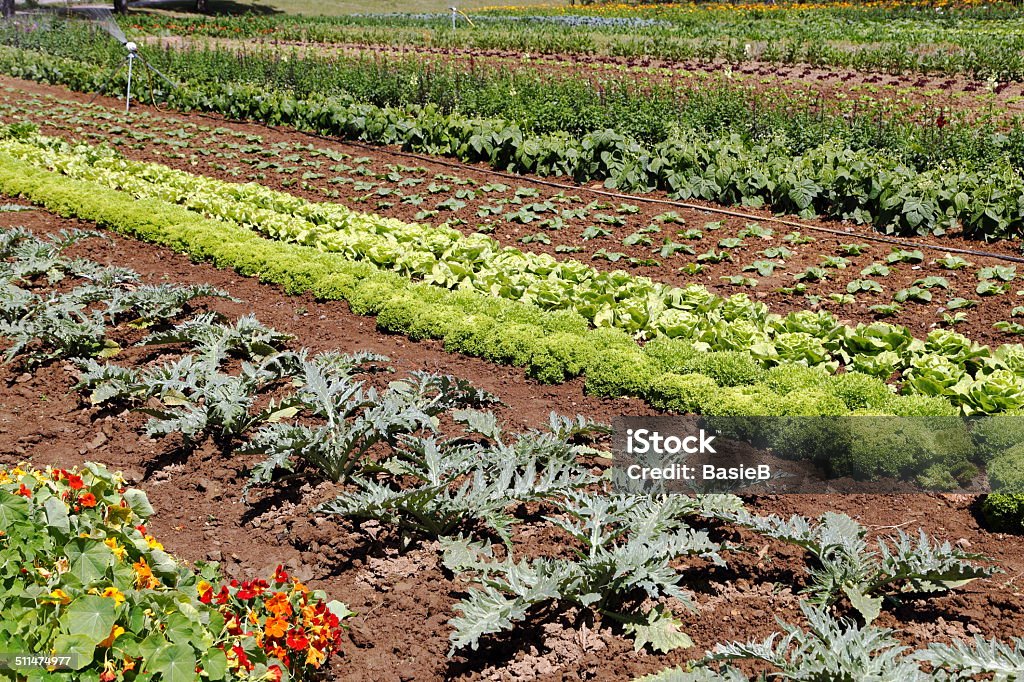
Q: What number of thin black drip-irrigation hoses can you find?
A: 1